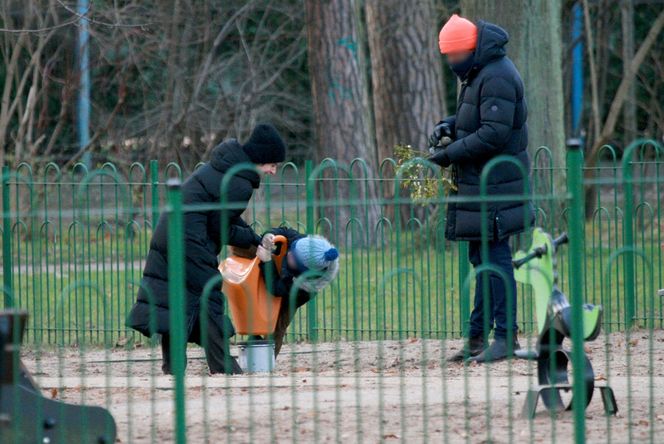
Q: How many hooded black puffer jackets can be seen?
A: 2